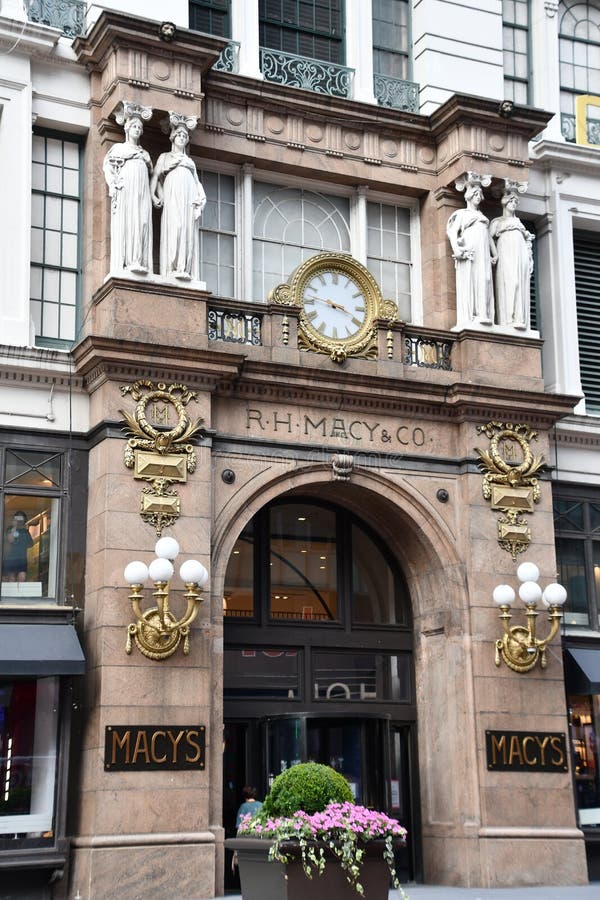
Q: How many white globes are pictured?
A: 10